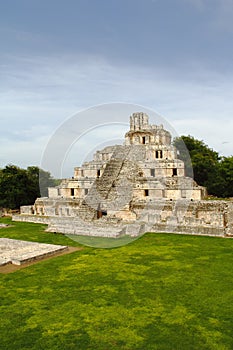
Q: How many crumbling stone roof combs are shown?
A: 1